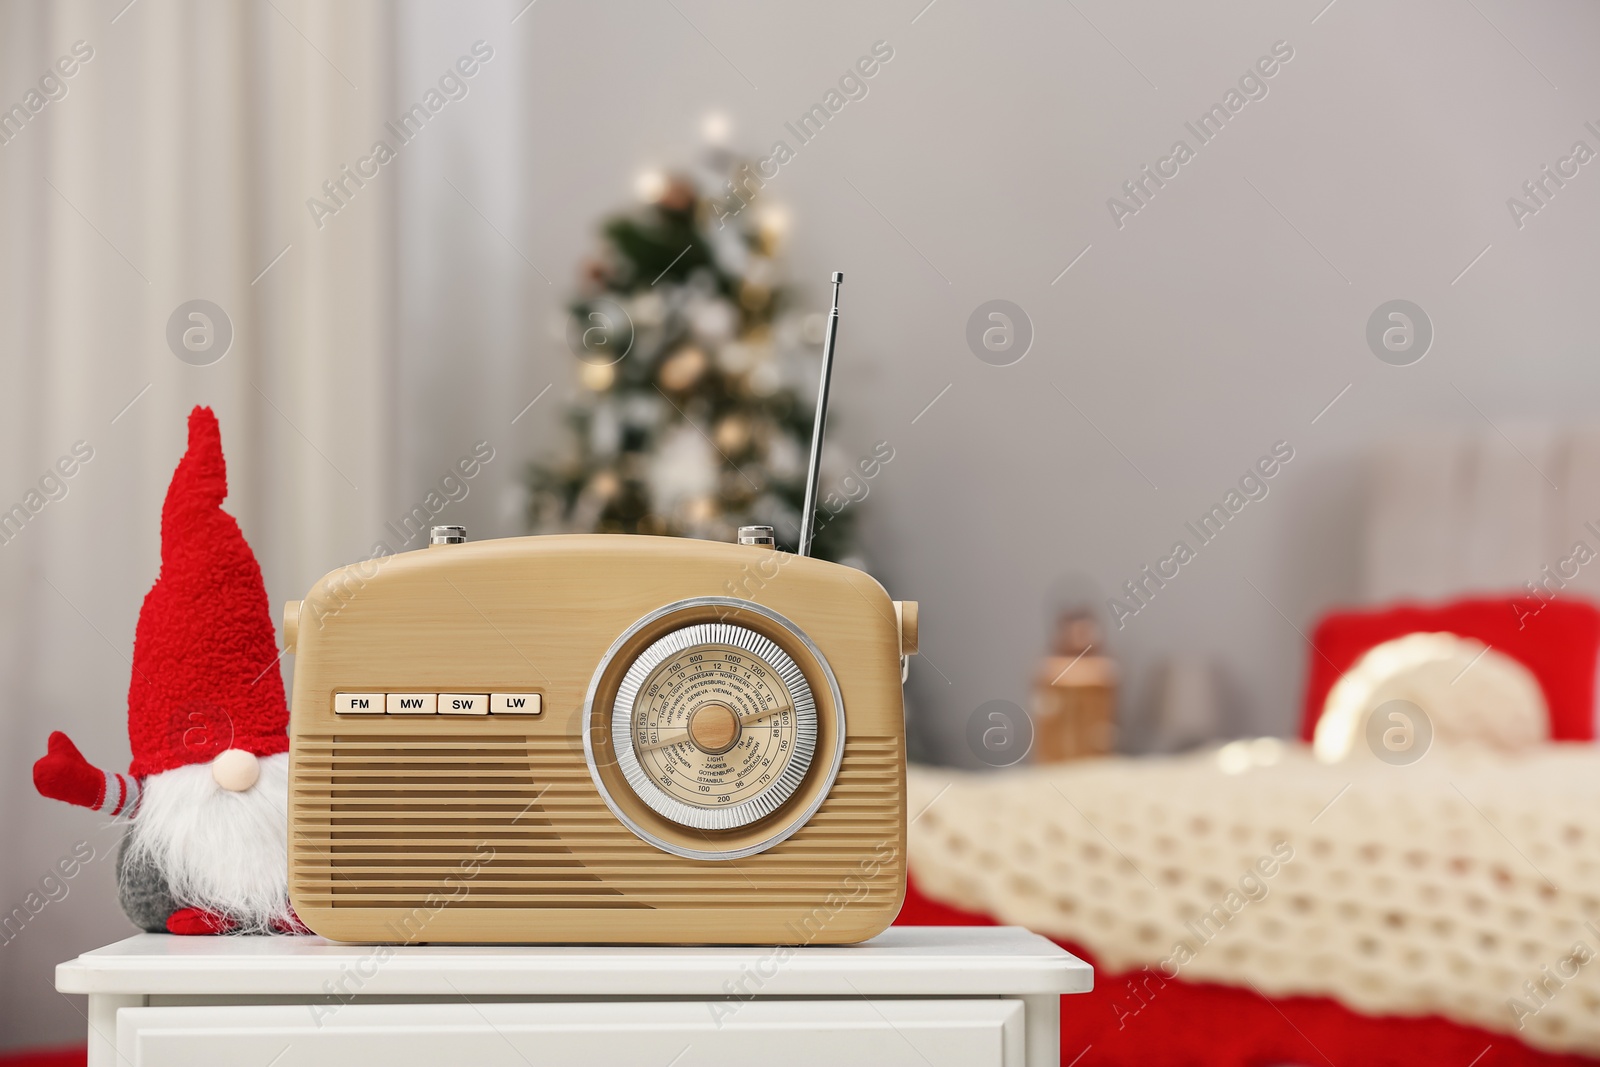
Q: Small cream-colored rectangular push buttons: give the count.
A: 4